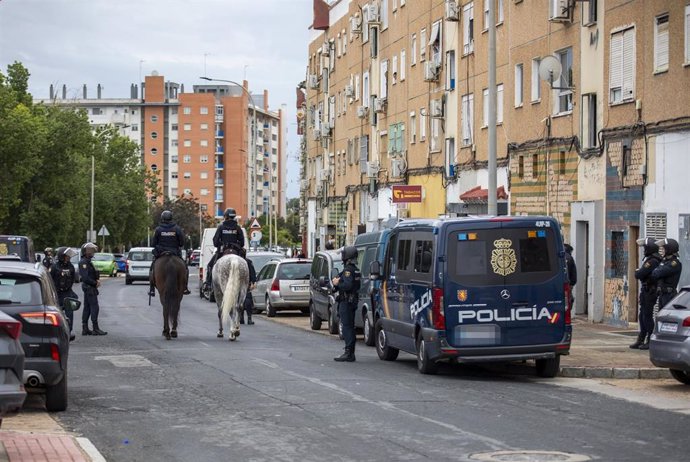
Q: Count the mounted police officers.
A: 2